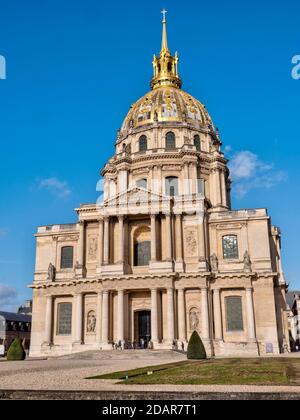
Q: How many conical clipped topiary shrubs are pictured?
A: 2